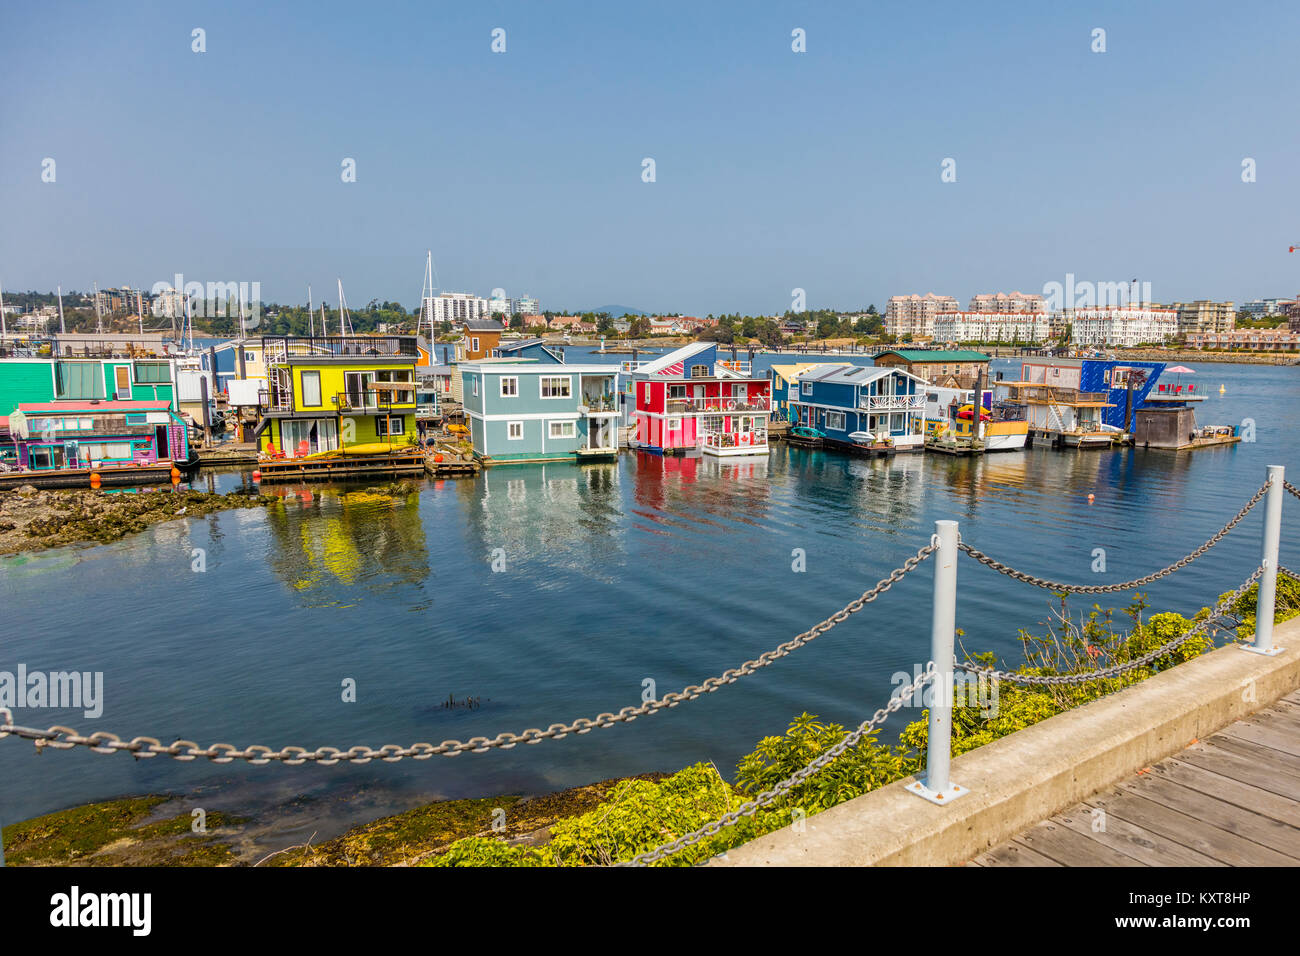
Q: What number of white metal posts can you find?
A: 2